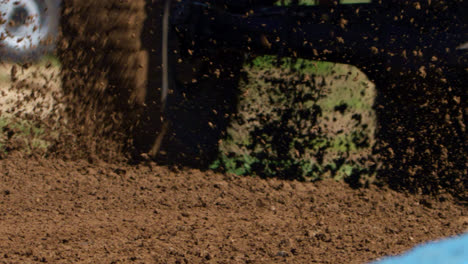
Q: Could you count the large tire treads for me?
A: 1